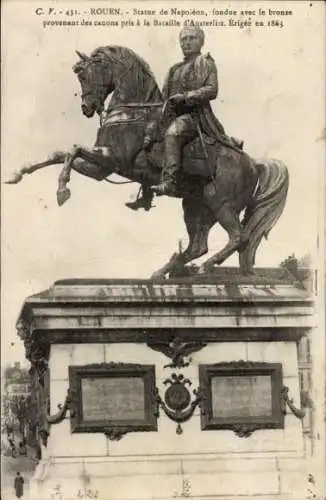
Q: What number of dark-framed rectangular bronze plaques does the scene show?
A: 2